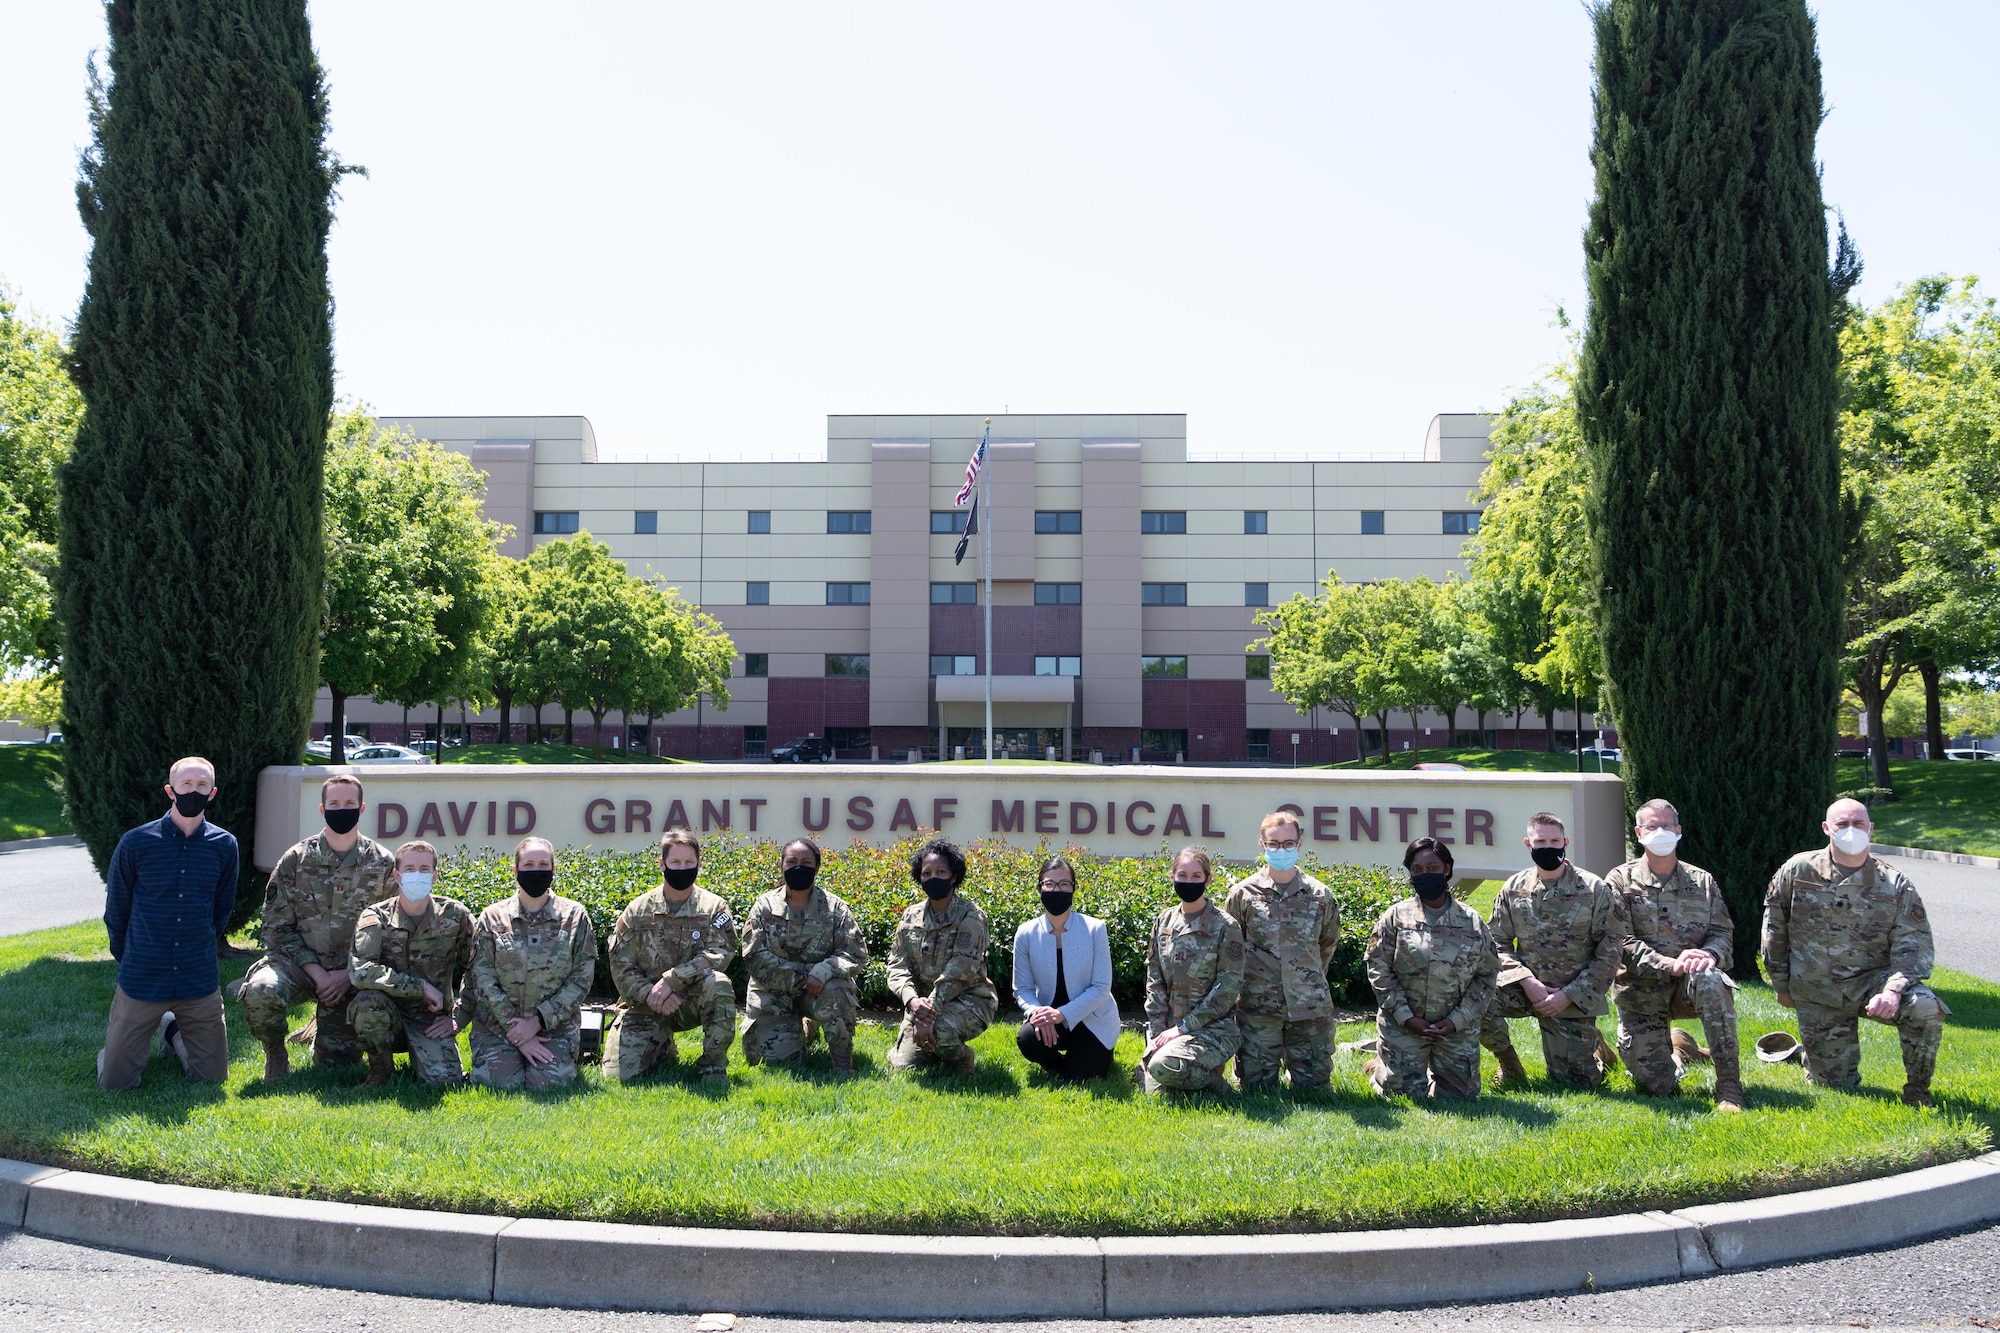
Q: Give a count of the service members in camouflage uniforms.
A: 12